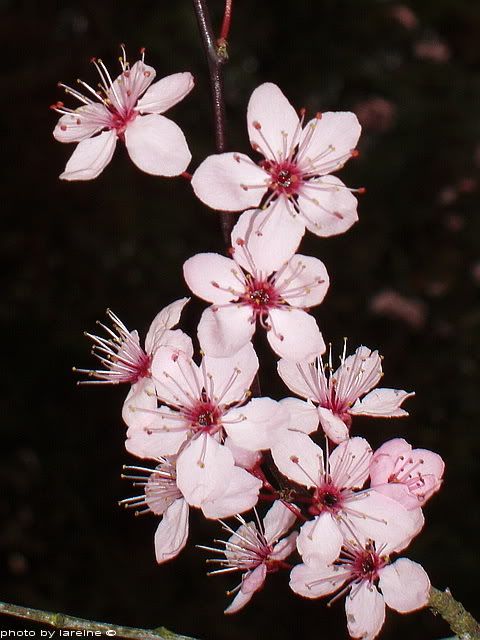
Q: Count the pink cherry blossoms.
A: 11